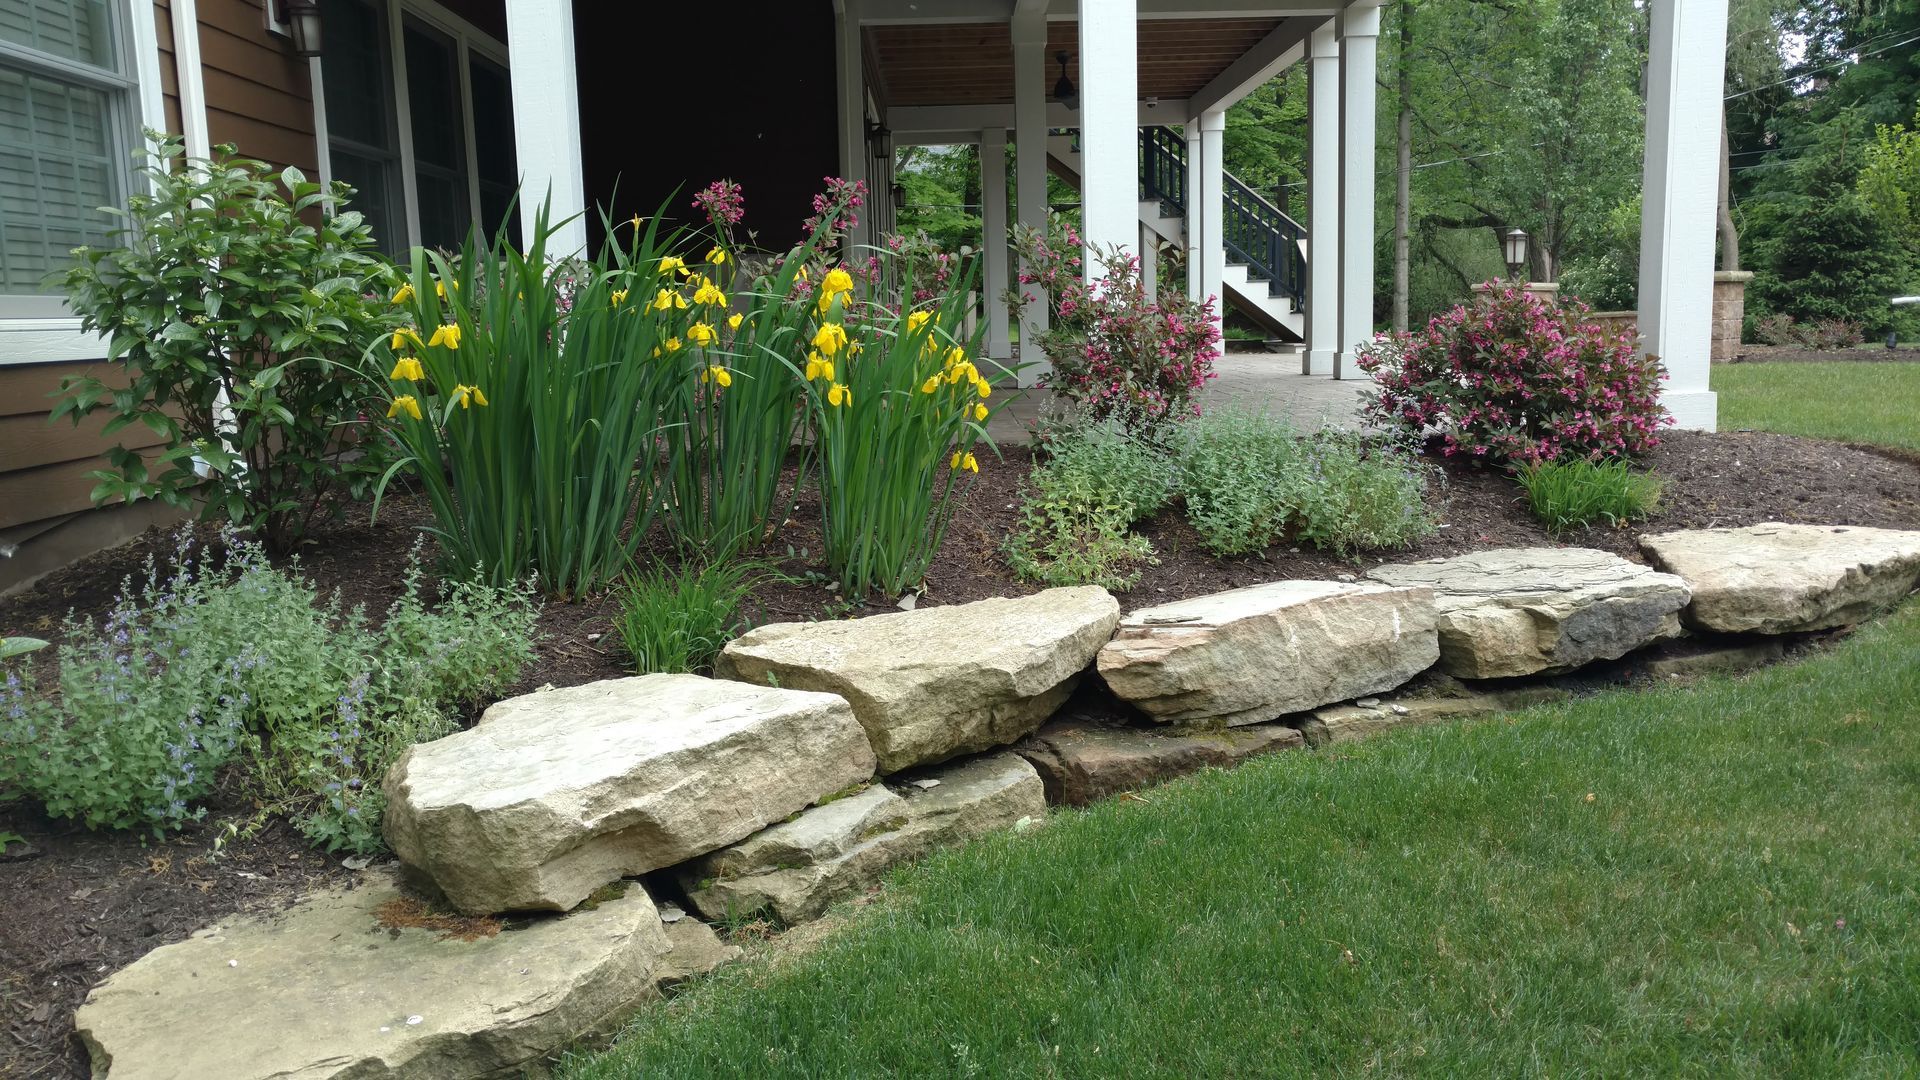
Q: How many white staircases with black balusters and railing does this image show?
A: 1